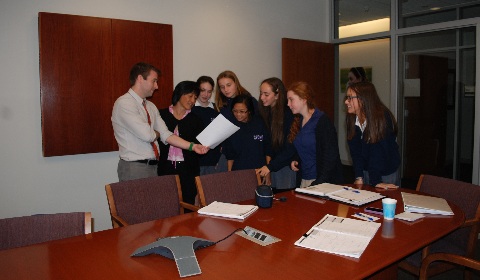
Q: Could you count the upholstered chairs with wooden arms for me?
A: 5